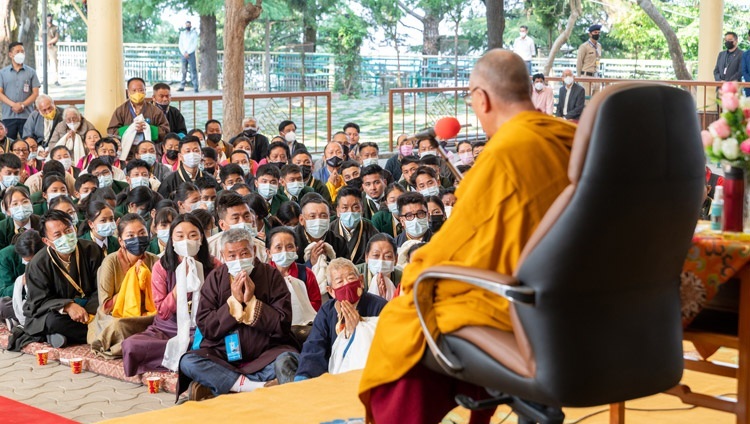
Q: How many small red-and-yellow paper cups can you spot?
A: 3